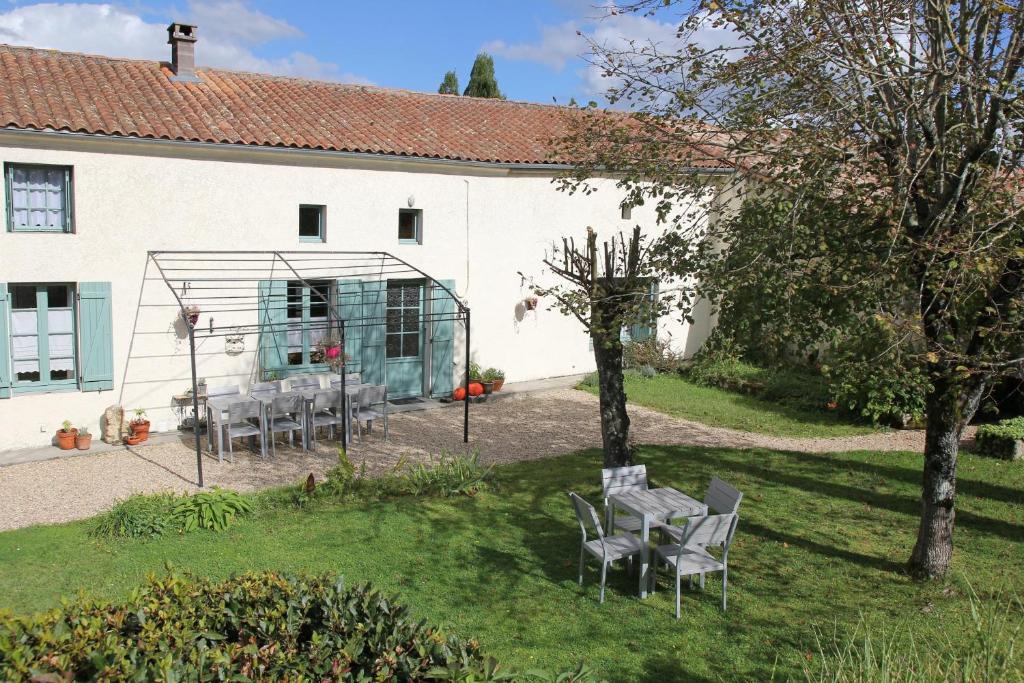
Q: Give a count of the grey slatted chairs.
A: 12